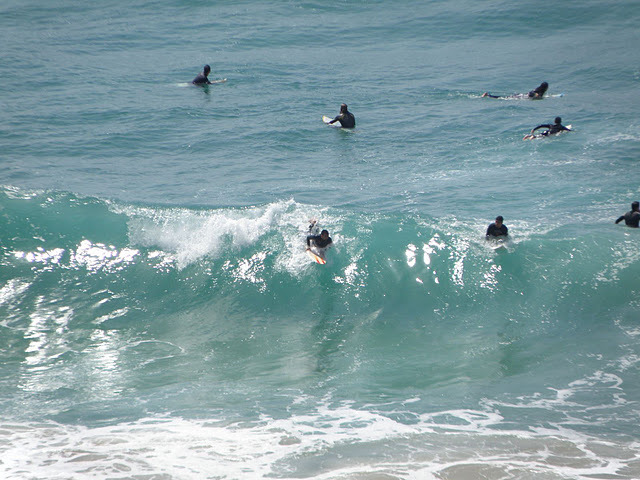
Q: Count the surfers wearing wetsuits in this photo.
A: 7